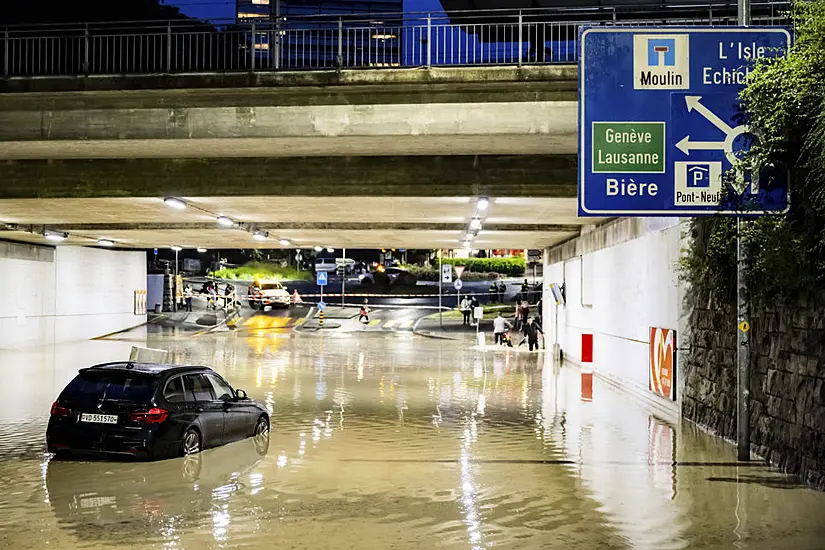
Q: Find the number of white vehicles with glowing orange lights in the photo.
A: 1